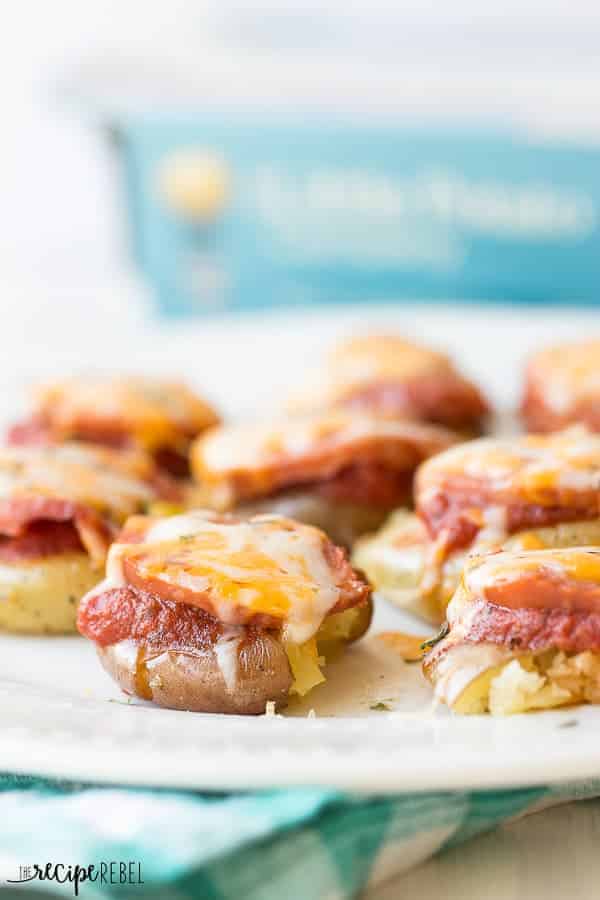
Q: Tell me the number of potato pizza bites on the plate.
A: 8